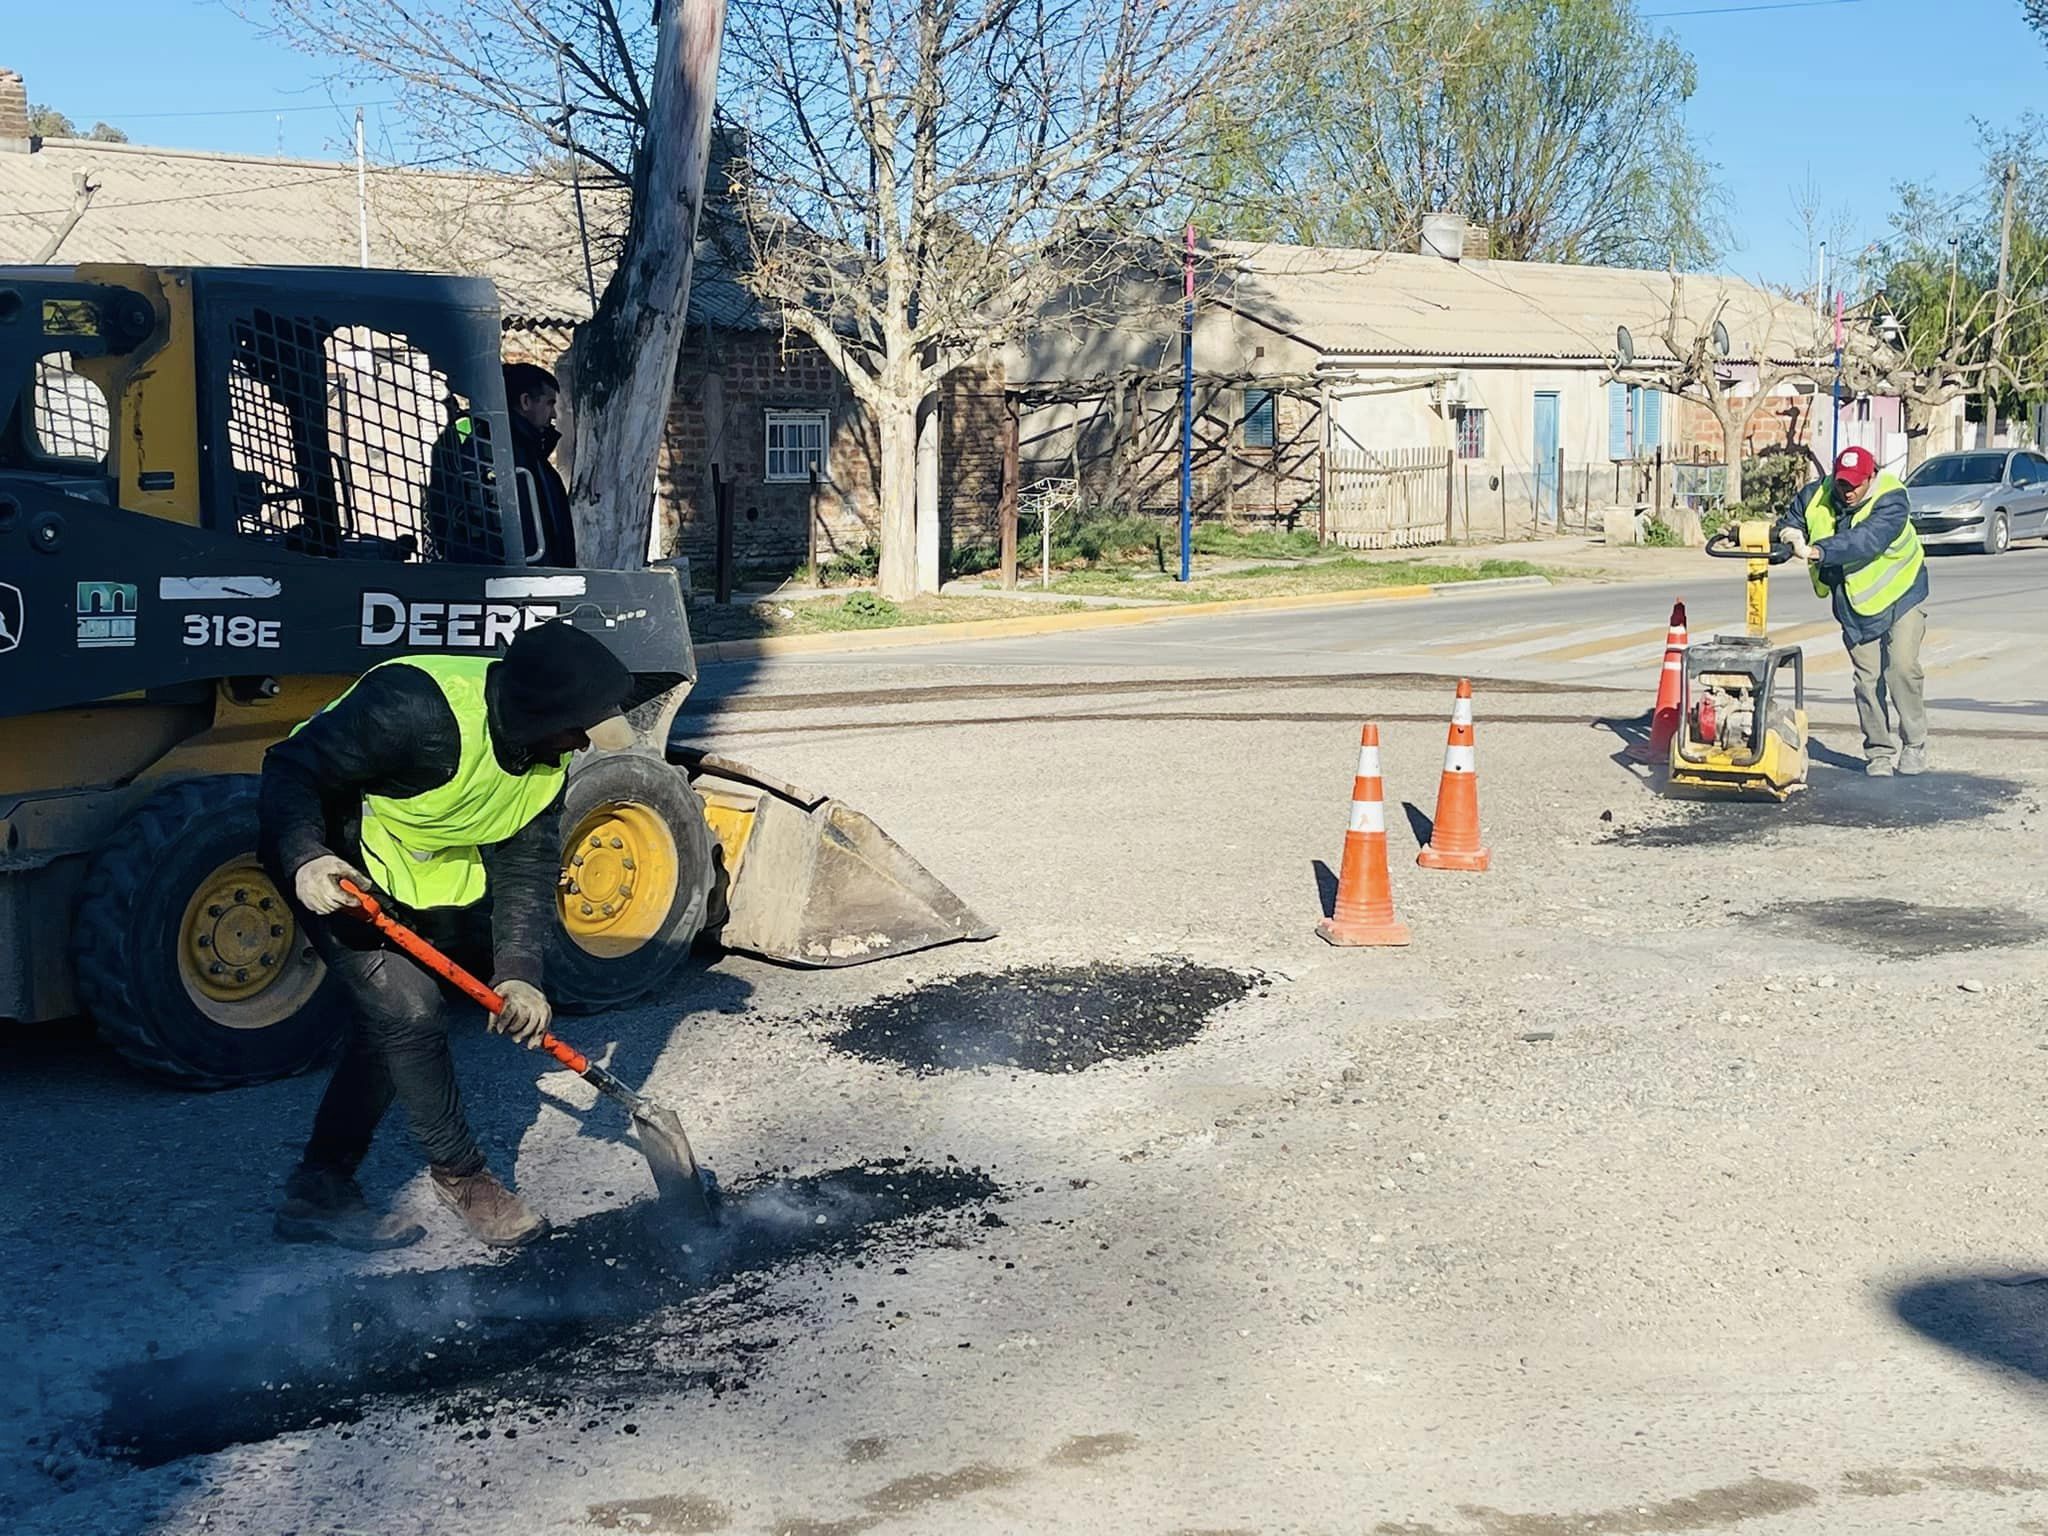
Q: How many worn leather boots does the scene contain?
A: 2